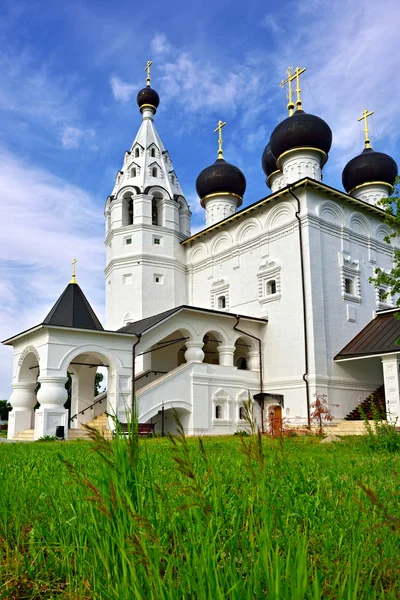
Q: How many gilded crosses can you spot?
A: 6